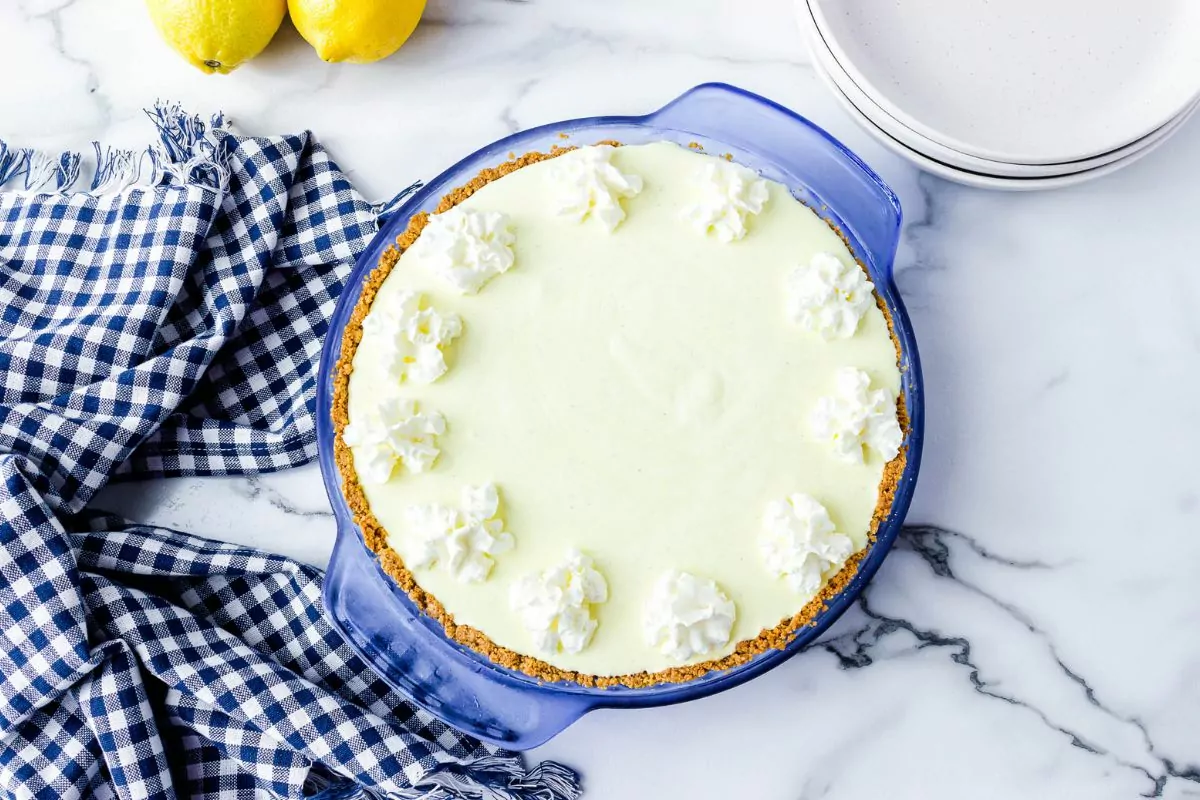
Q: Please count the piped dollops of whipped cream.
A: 11